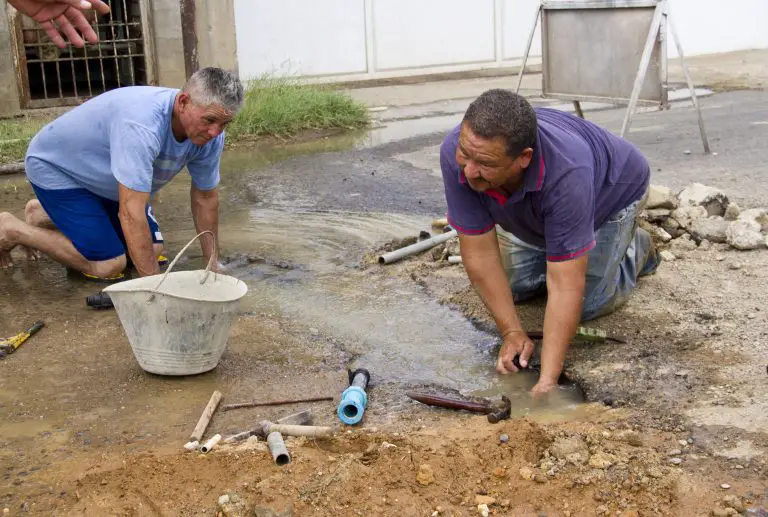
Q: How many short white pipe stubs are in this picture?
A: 2